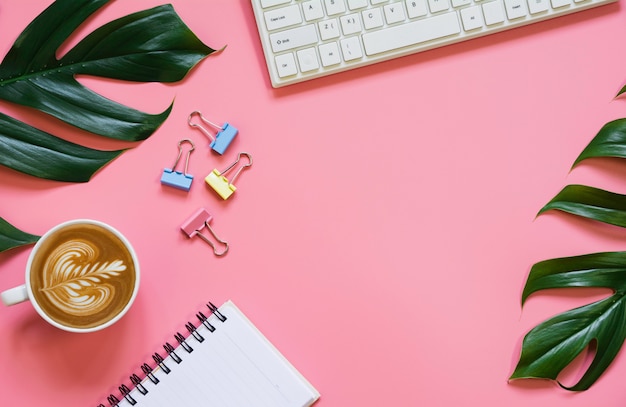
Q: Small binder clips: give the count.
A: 4